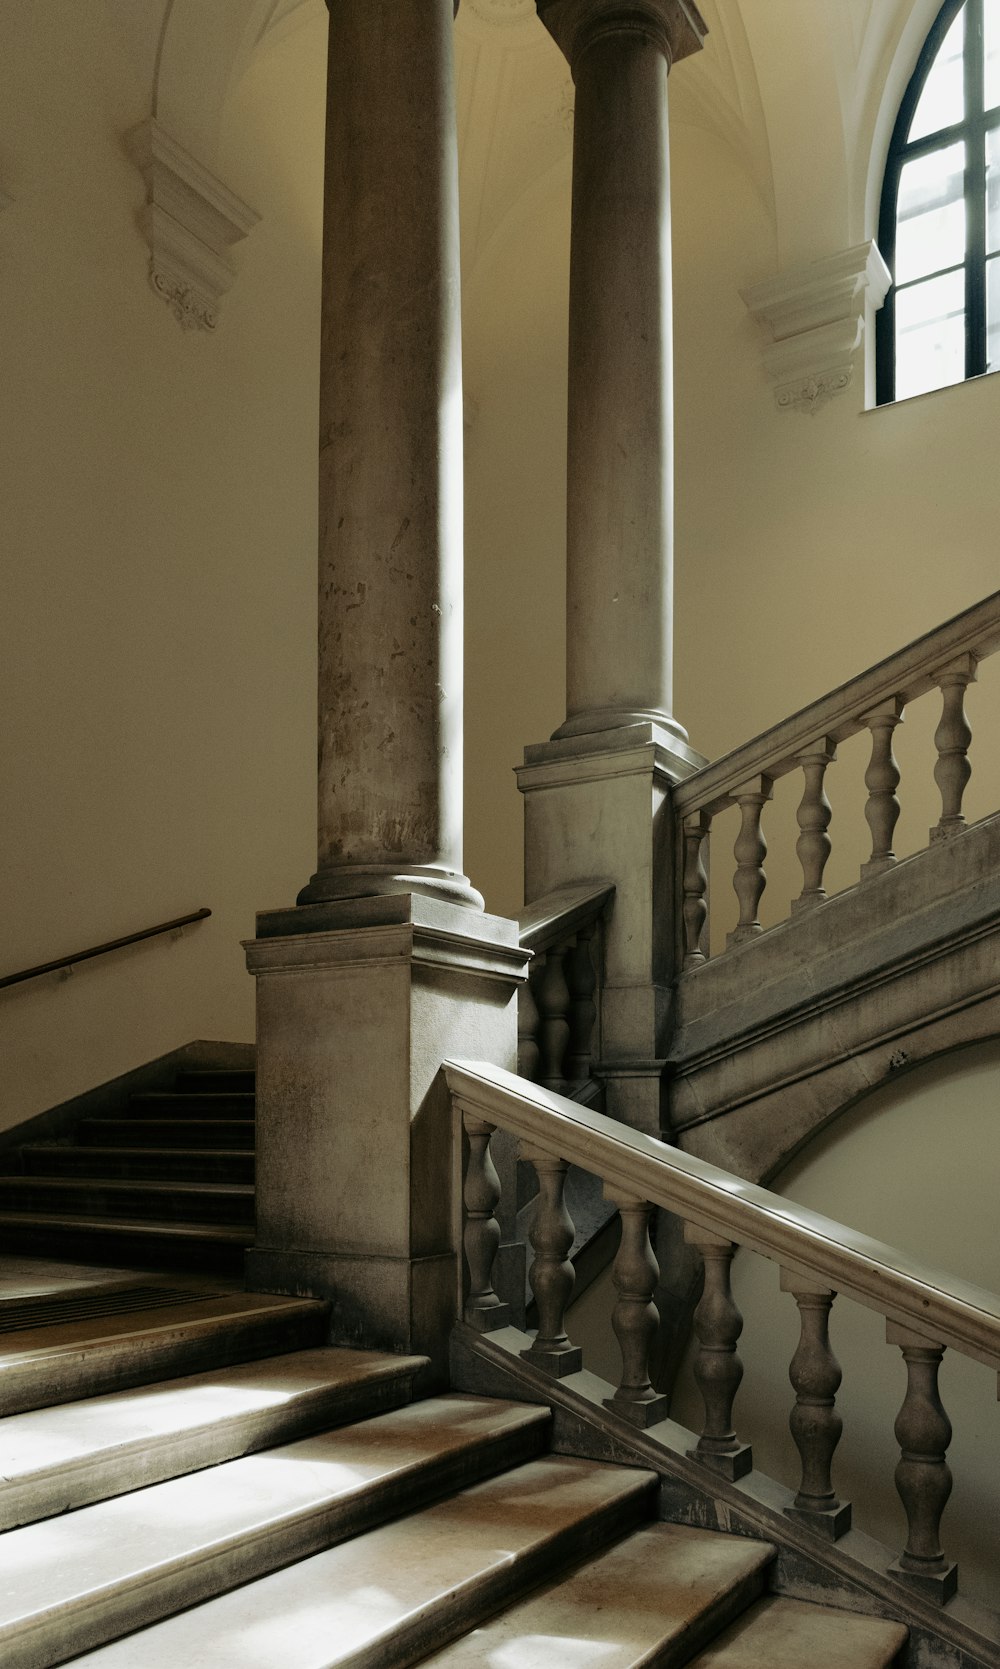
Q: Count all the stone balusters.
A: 14